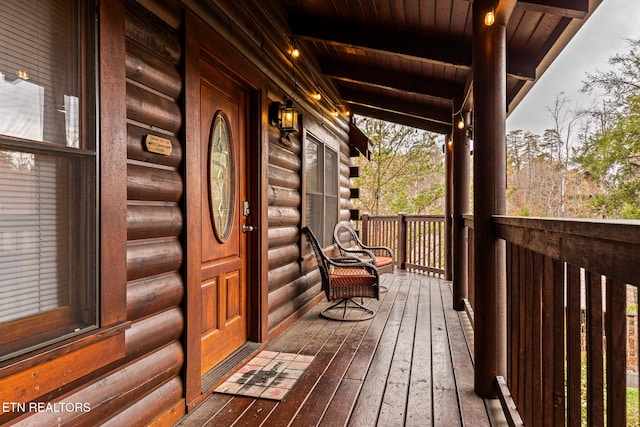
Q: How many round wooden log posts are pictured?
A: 3